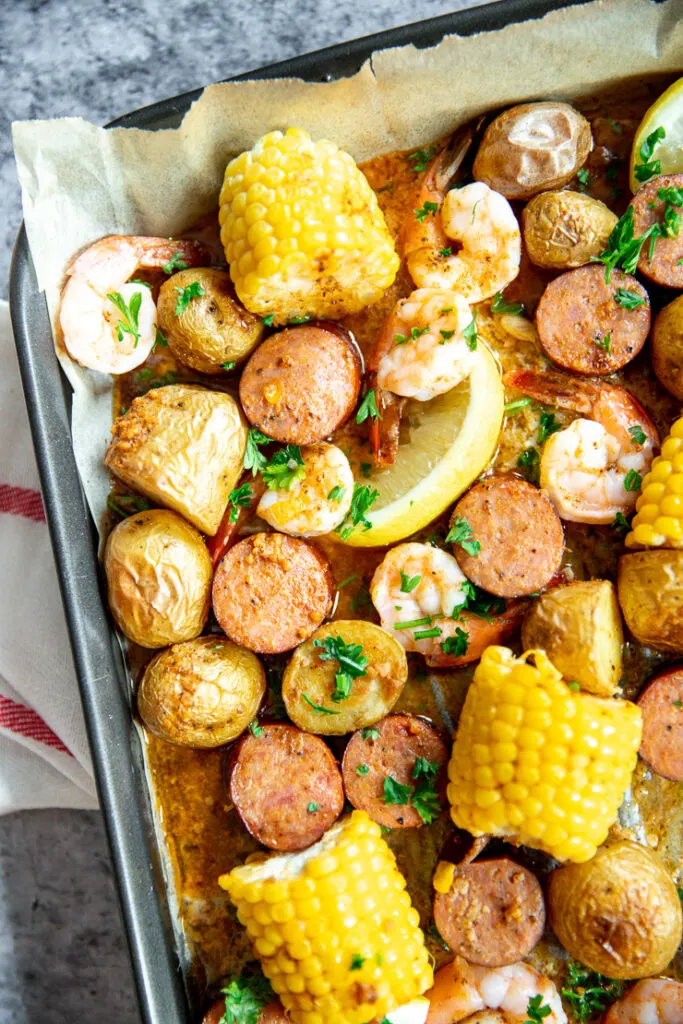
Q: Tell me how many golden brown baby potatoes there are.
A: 11